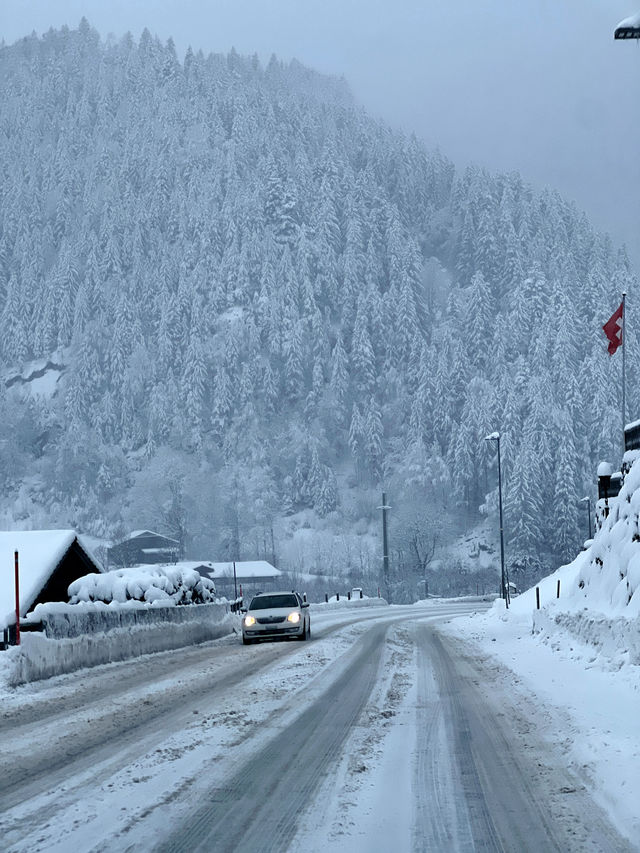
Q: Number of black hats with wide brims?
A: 0